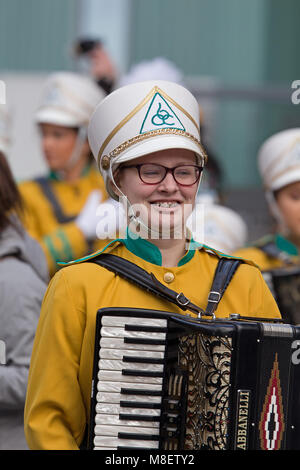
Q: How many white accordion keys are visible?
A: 13